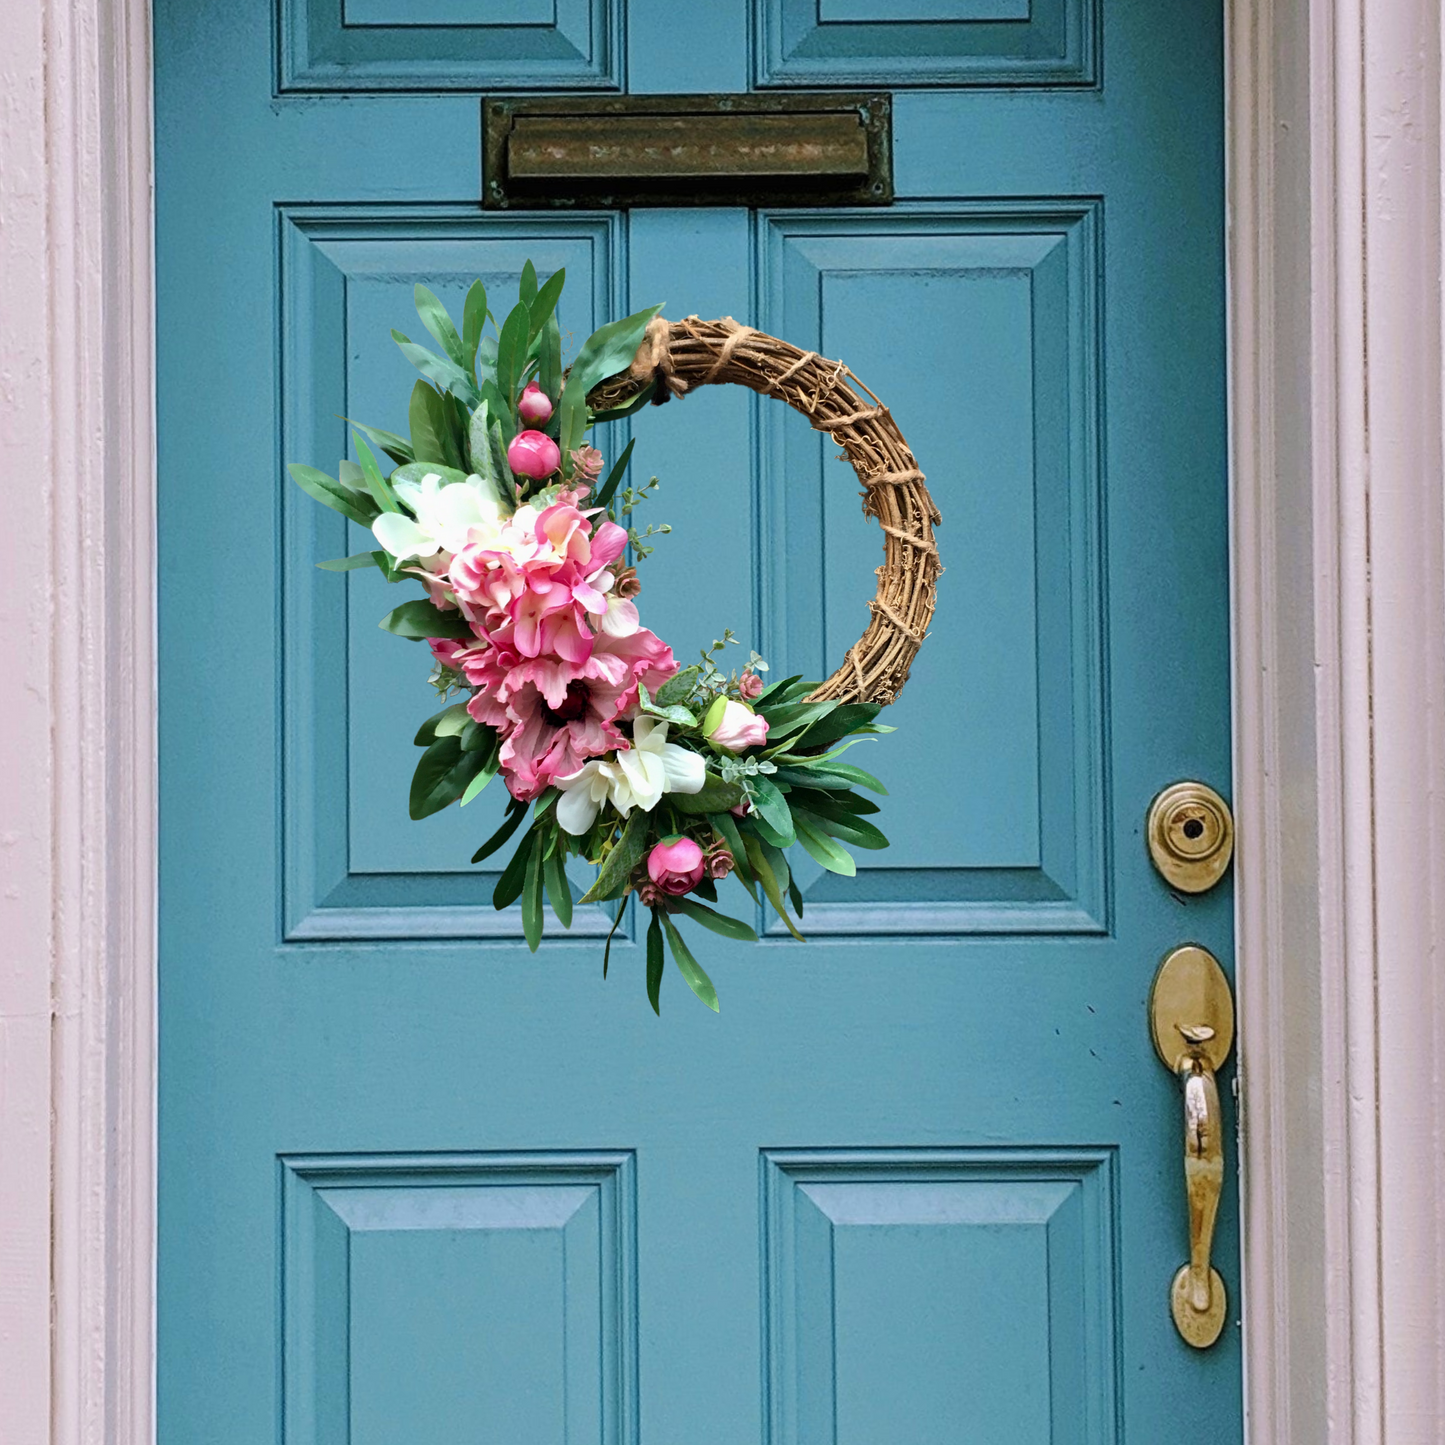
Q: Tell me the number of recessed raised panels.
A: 6